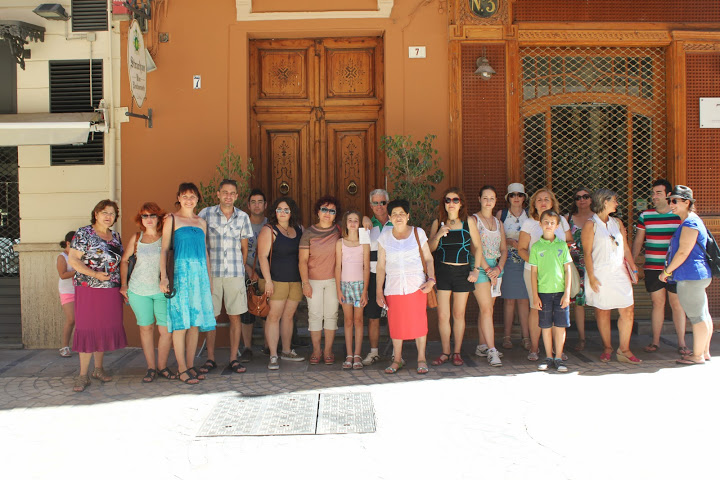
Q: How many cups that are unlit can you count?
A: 0